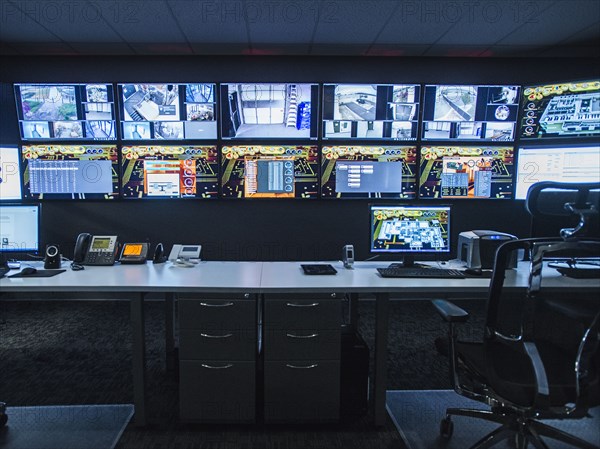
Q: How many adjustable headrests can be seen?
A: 1